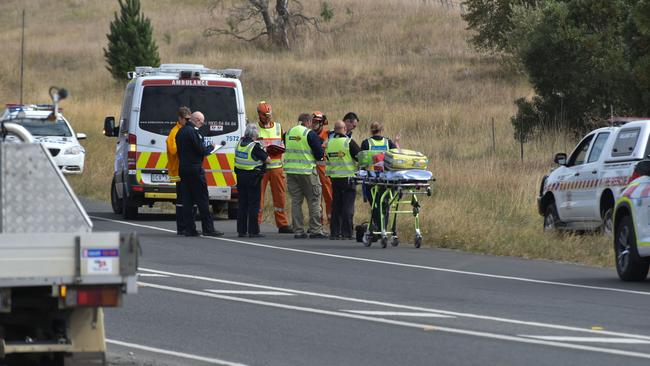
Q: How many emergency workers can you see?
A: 9